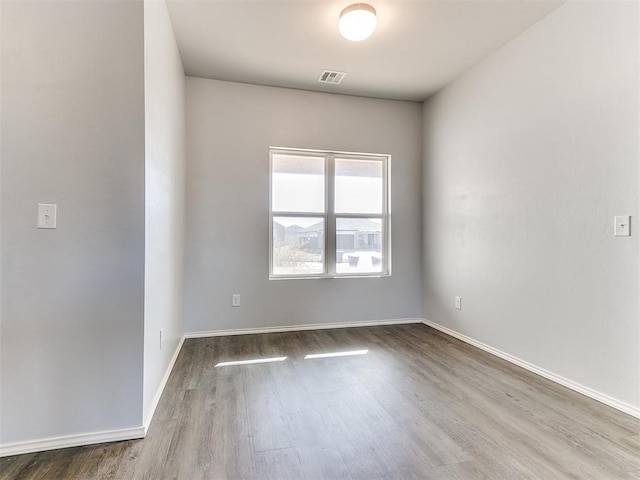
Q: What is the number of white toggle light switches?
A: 2